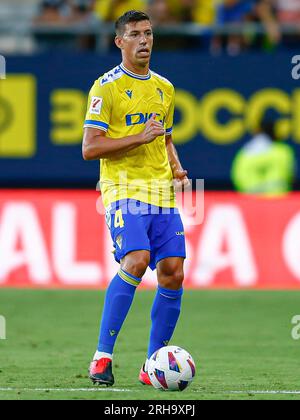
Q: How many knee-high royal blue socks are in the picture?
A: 2